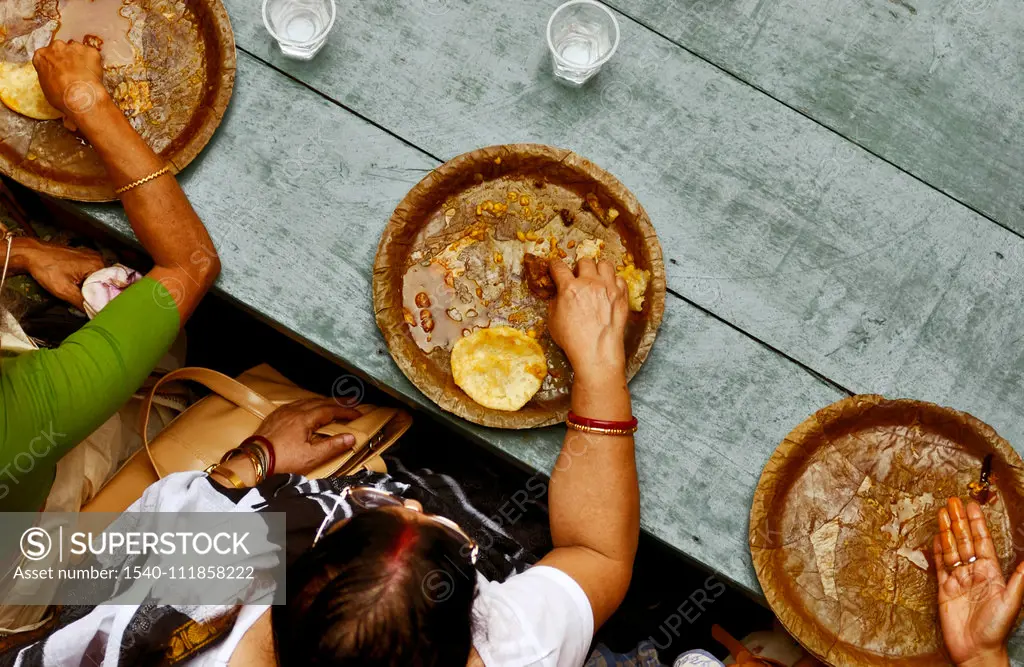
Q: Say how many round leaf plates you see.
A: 3